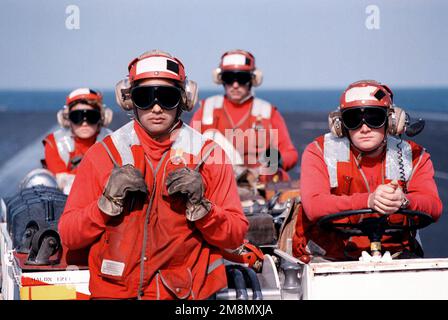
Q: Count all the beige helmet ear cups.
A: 8